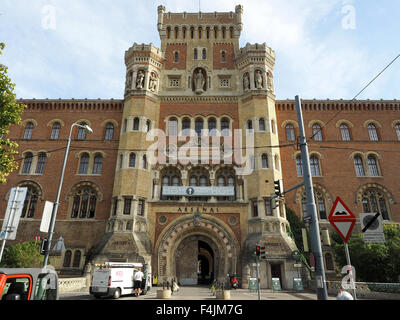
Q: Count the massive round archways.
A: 1